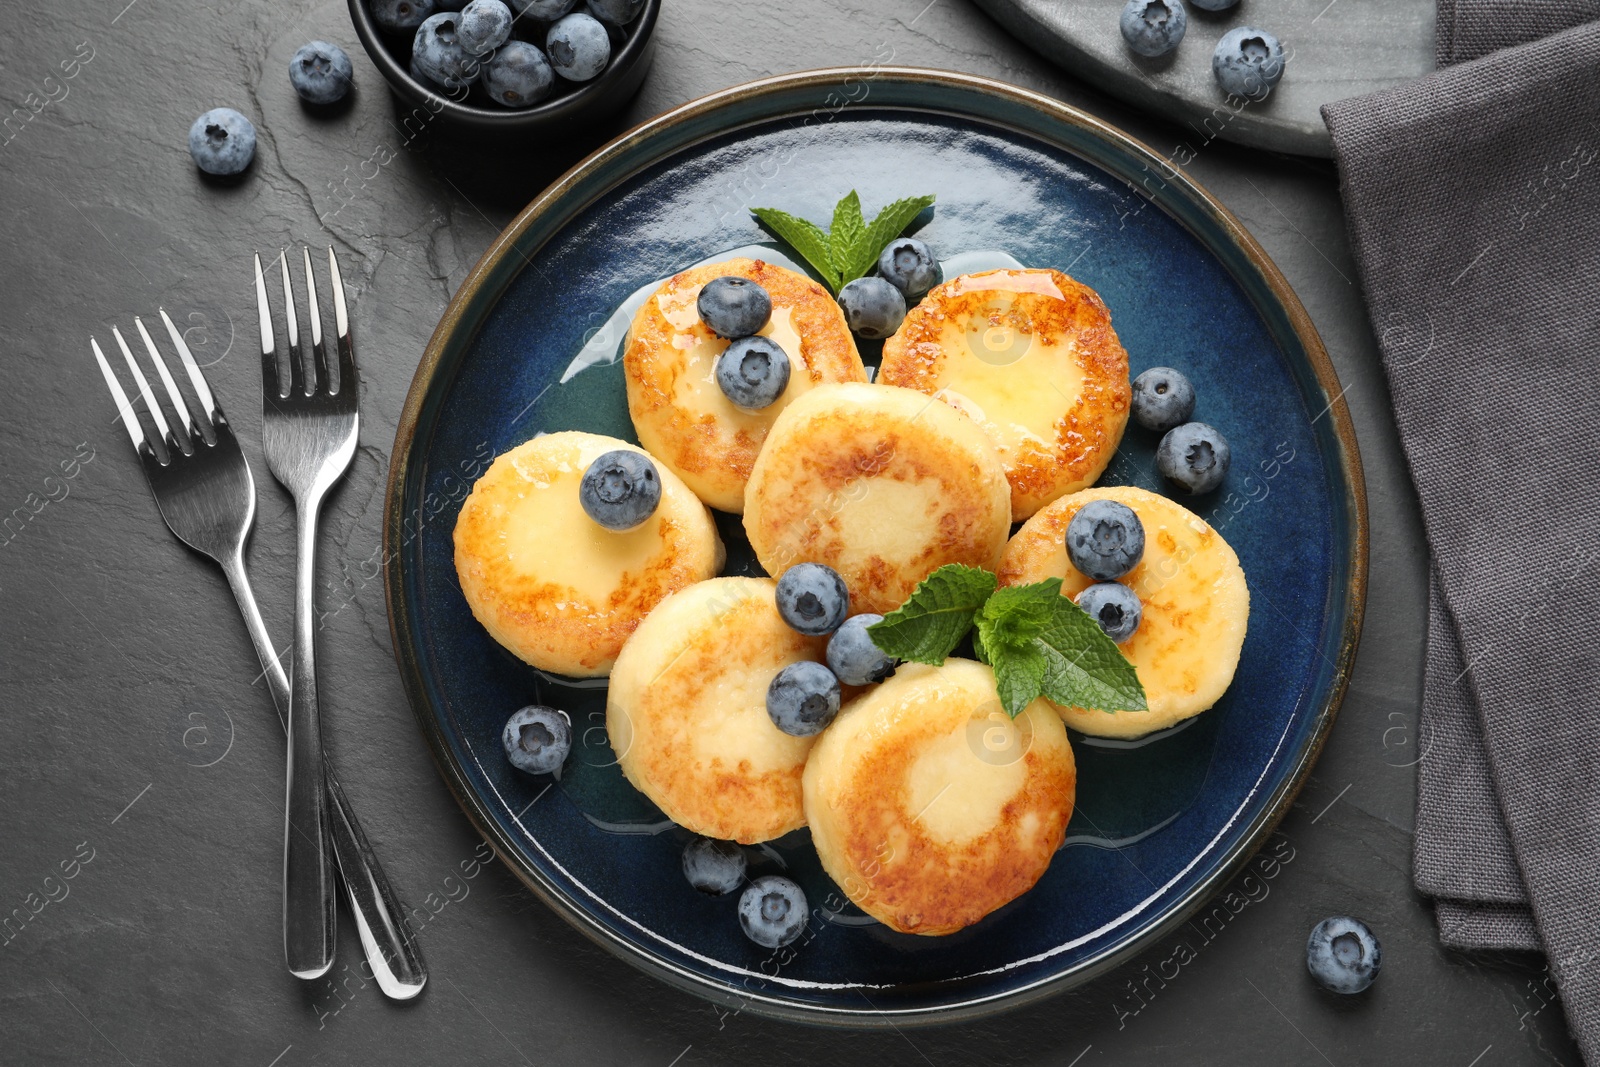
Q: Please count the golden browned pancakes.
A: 7